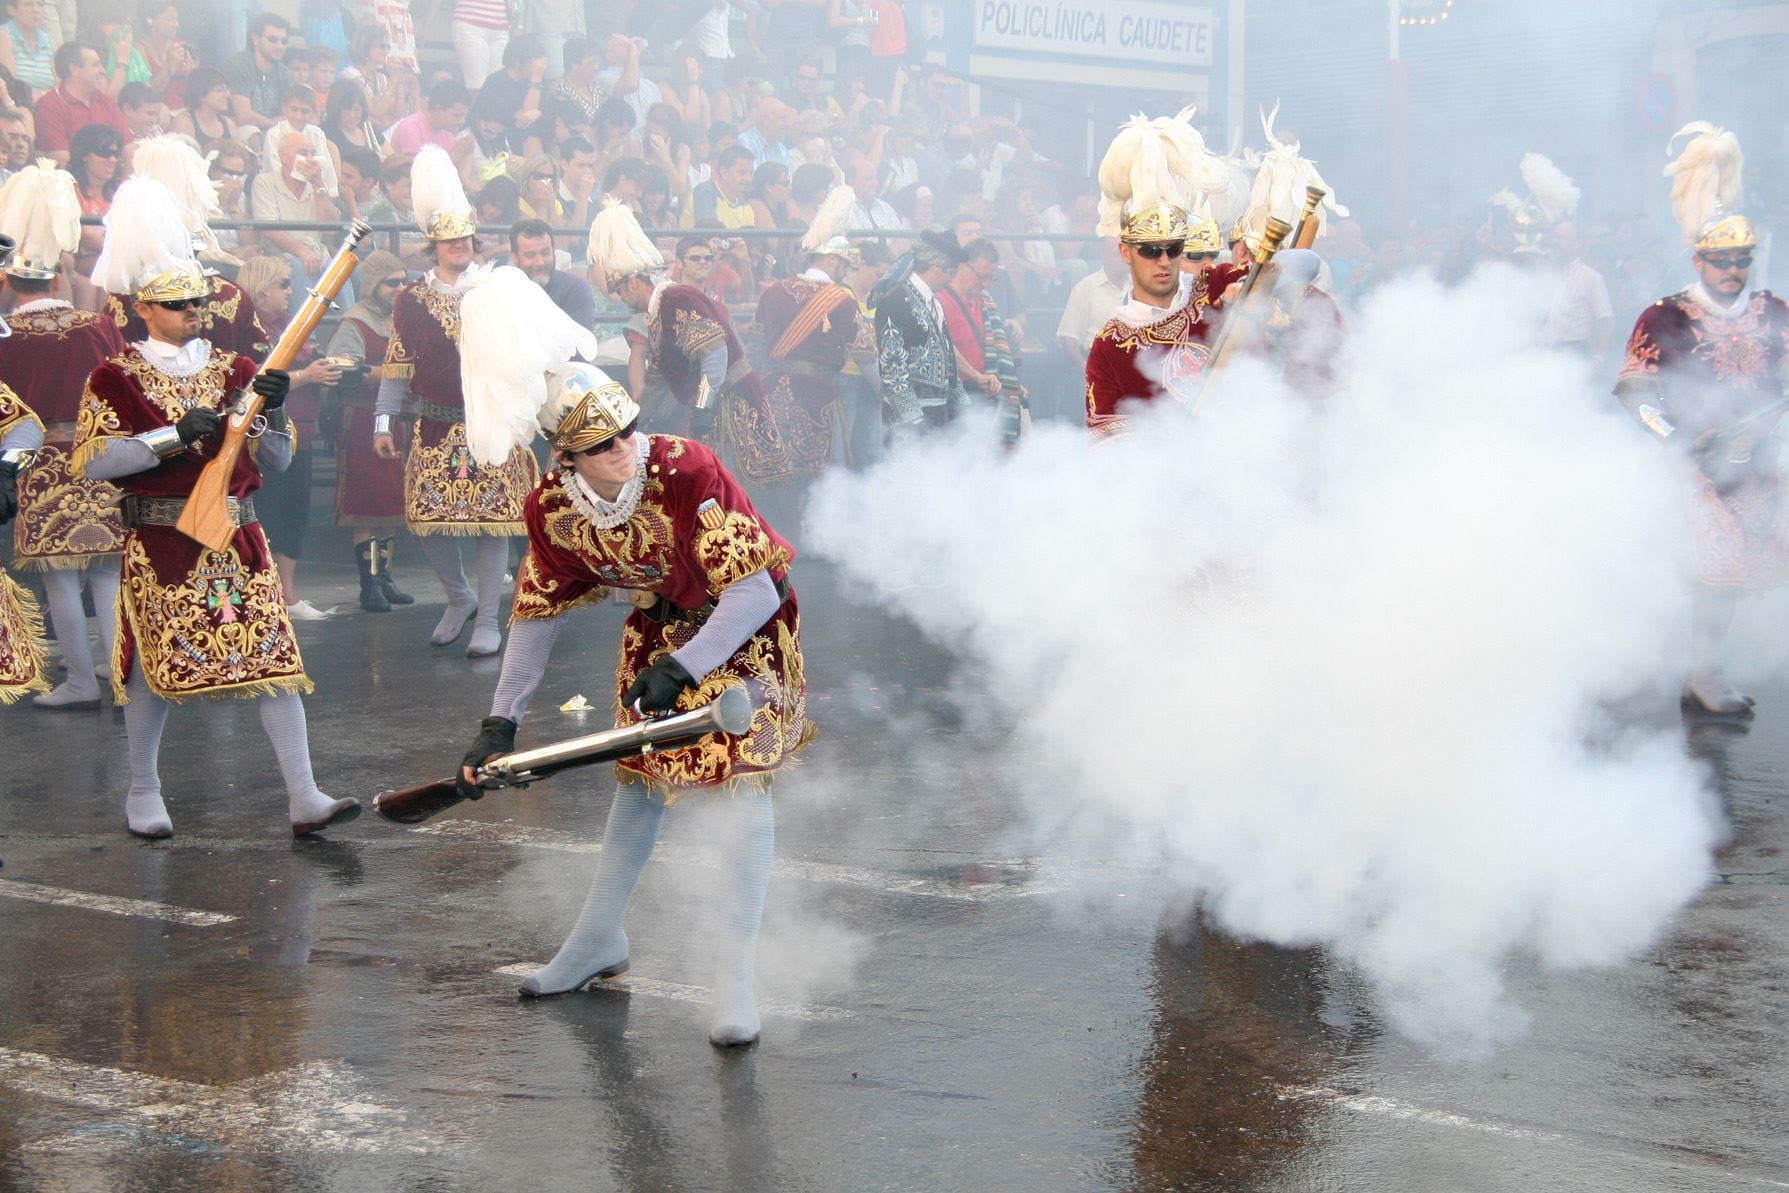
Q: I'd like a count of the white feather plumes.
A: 12